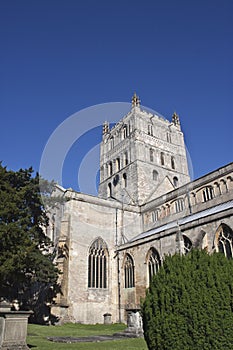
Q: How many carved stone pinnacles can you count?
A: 3